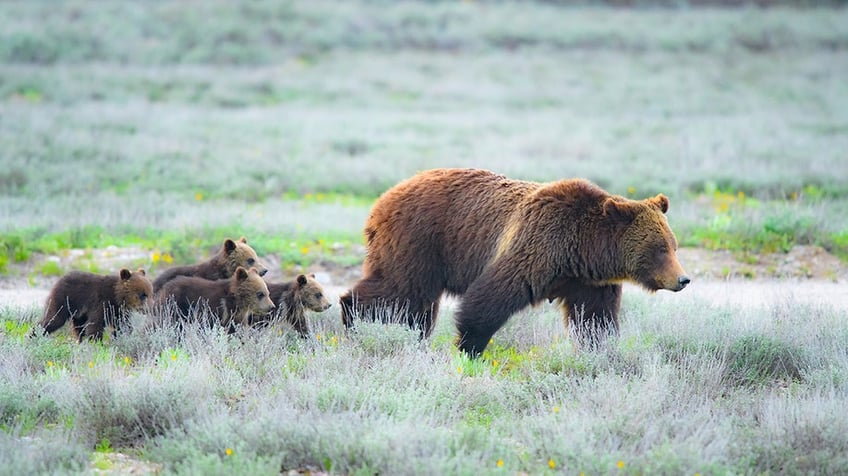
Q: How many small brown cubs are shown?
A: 4